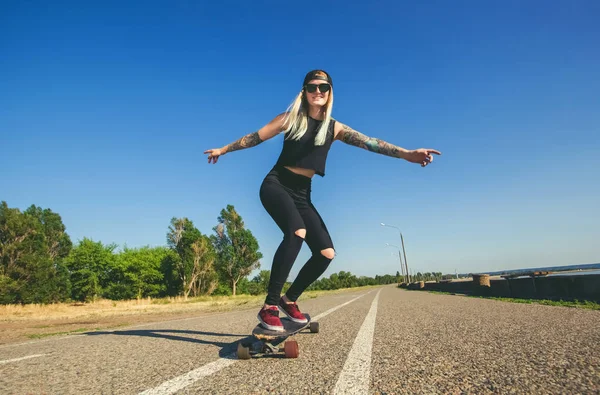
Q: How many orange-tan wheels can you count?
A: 1